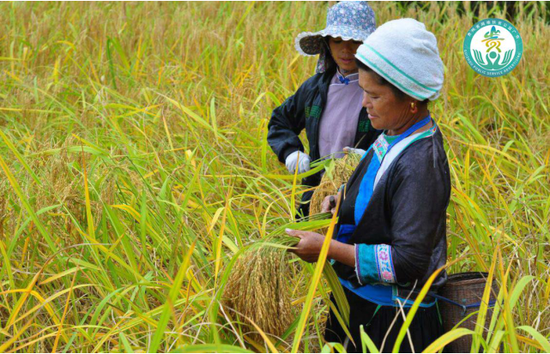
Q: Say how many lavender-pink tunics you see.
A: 1